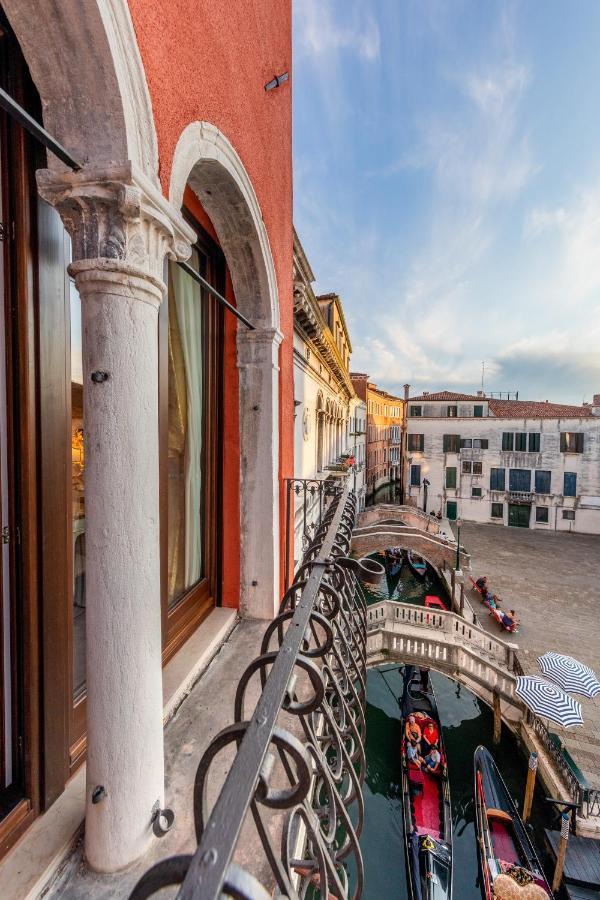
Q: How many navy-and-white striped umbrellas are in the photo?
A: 2